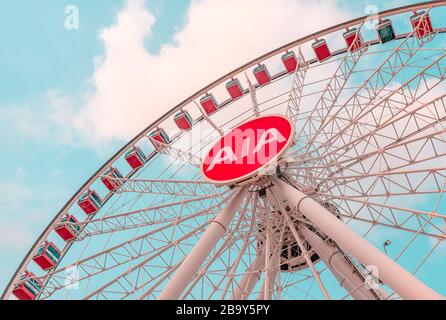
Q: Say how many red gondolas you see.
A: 15